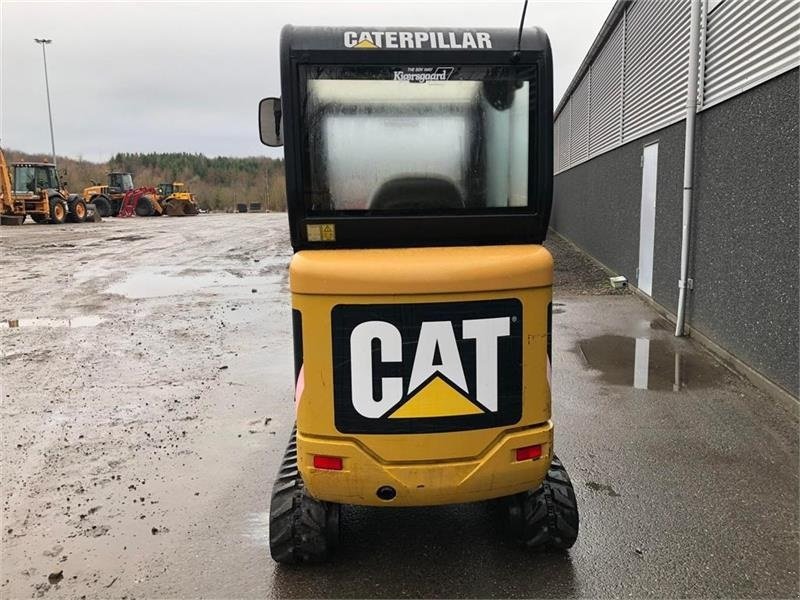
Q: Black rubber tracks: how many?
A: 2